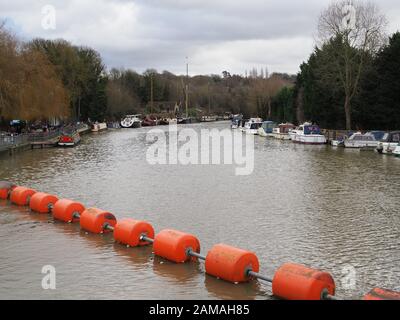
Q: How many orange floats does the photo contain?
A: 10